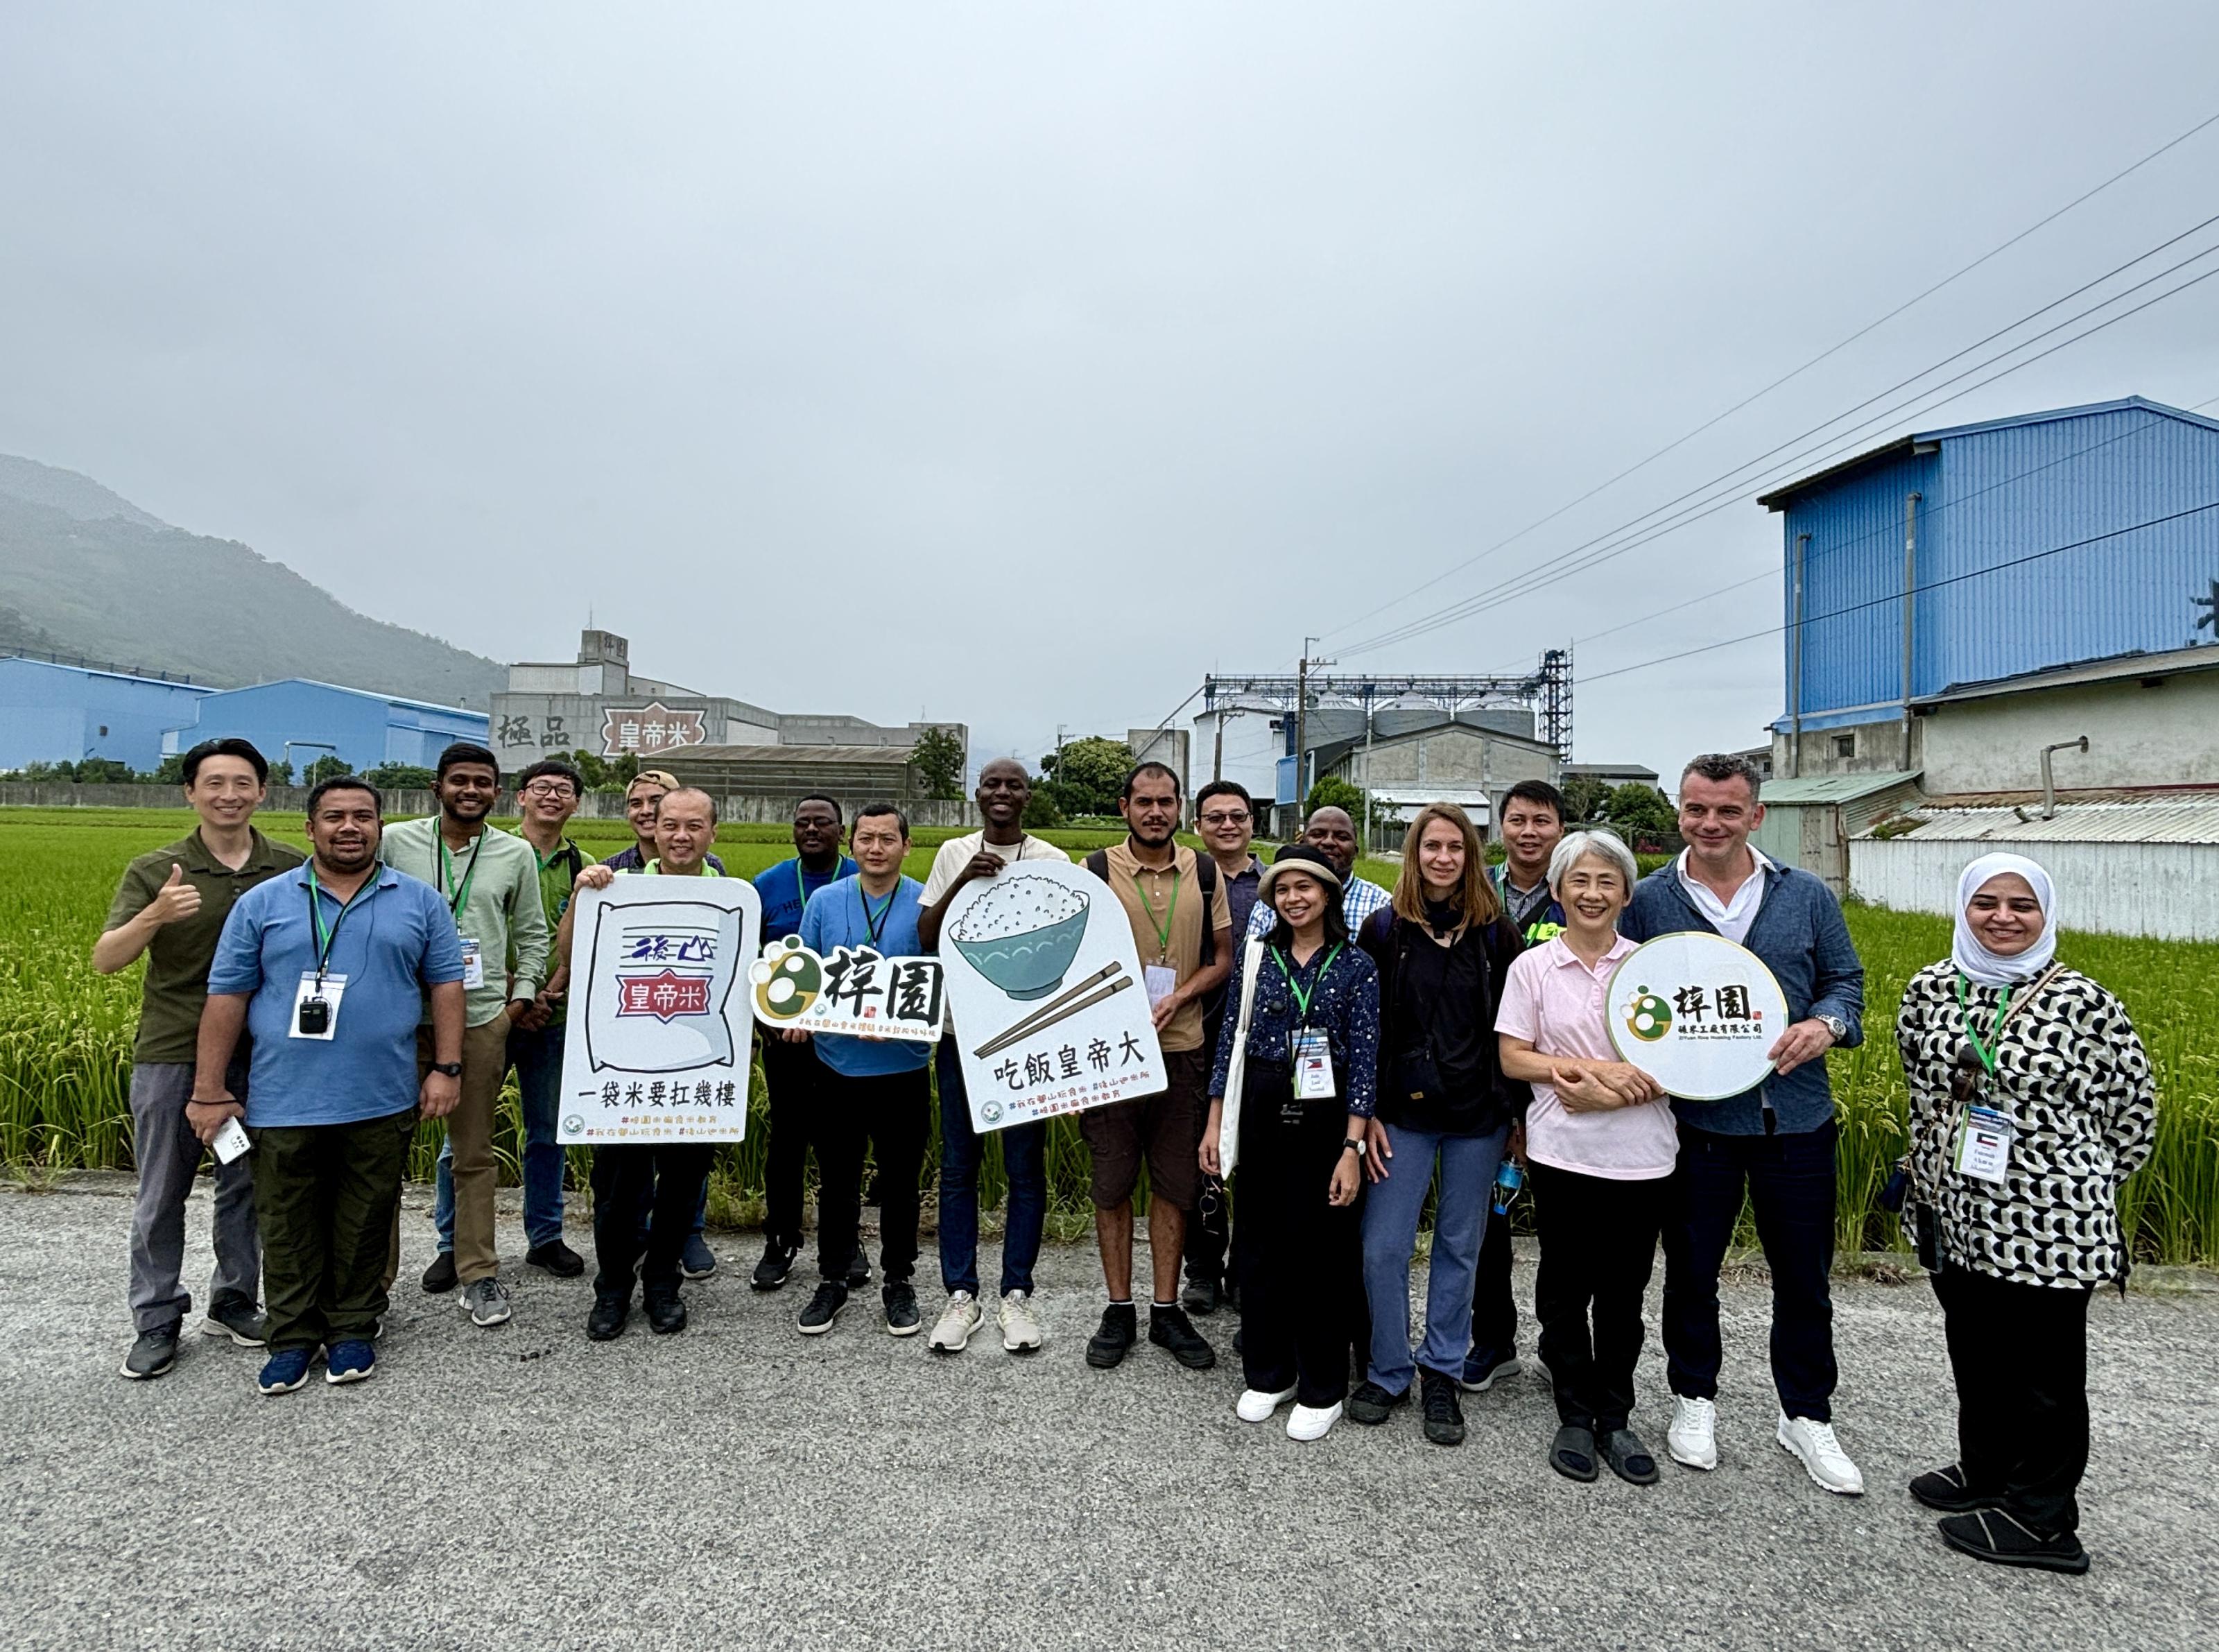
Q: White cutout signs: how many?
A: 4